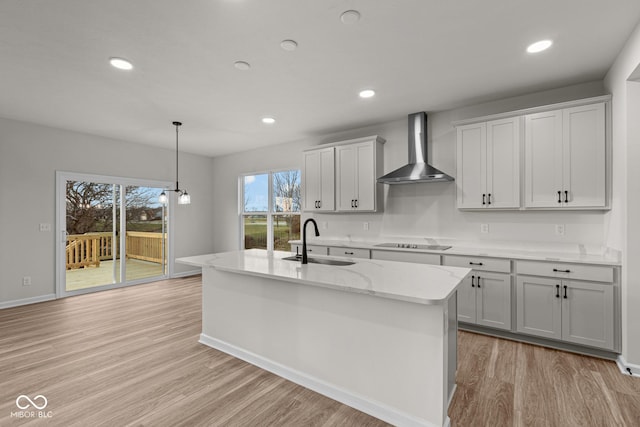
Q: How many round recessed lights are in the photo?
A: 4